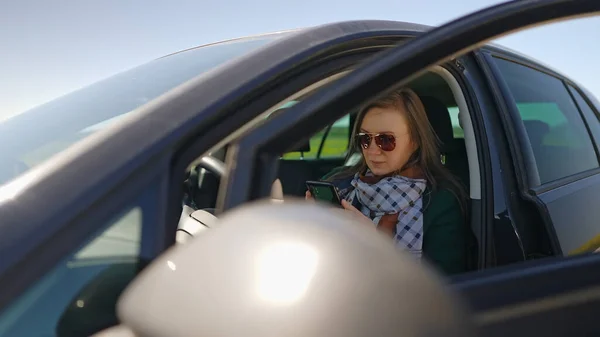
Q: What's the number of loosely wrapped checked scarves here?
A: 1